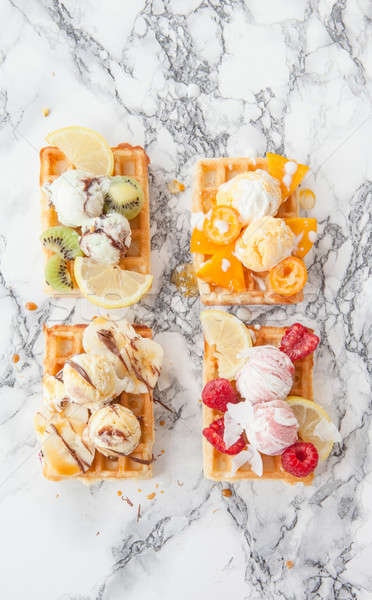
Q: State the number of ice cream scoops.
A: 8